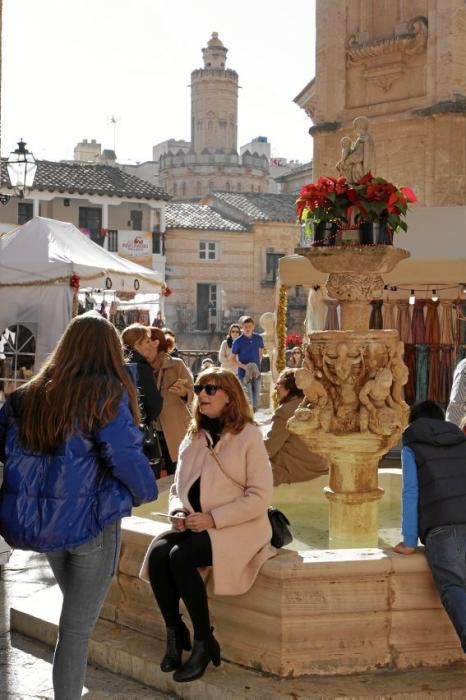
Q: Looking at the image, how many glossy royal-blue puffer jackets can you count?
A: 1